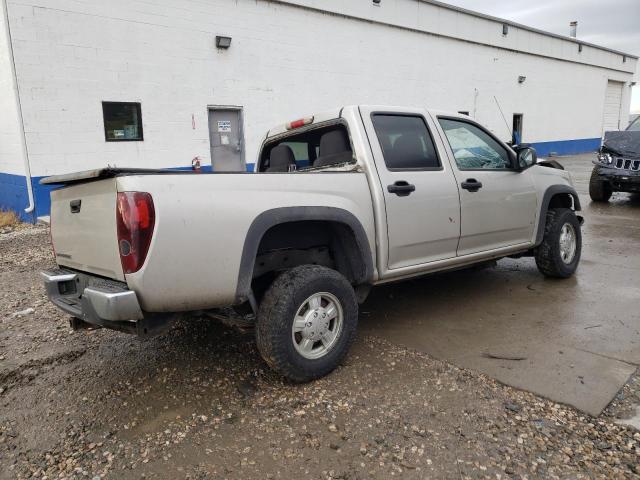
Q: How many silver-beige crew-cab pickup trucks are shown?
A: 1